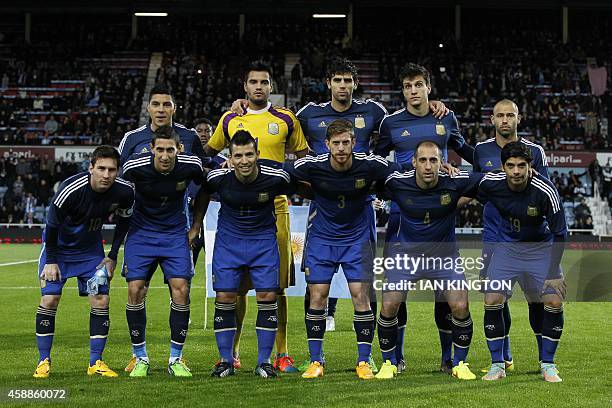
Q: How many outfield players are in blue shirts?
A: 10